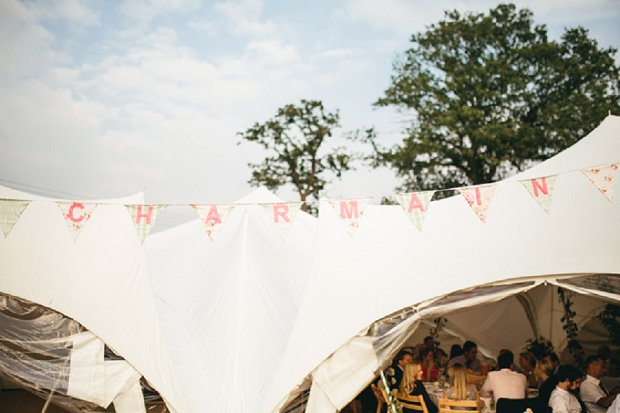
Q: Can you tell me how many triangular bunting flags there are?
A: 10